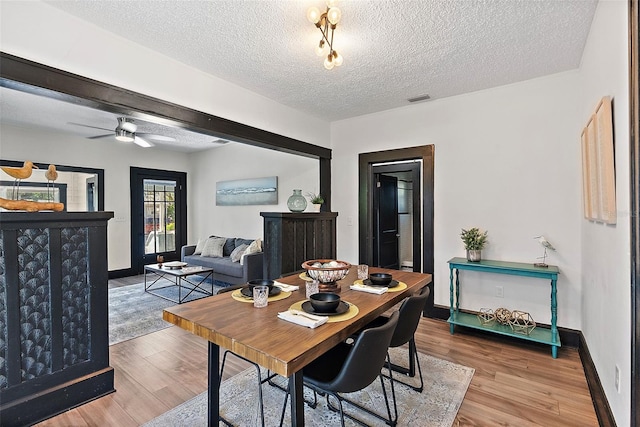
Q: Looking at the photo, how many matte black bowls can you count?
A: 3